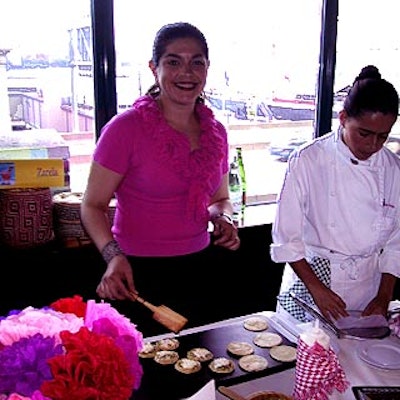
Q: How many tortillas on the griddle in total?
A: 11